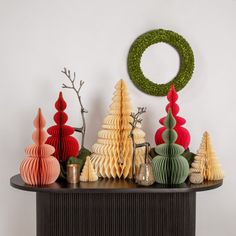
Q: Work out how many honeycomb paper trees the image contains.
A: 7